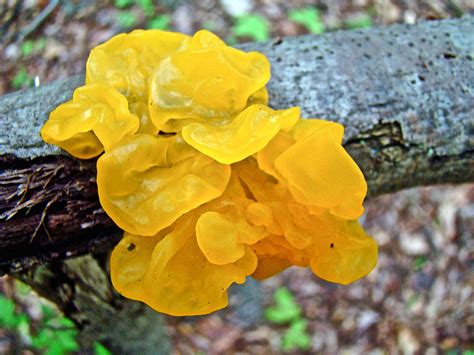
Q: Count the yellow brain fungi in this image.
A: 1